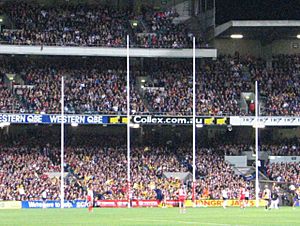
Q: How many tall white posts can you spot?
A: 4